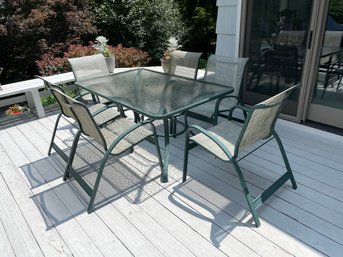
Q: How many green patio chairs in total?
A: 6